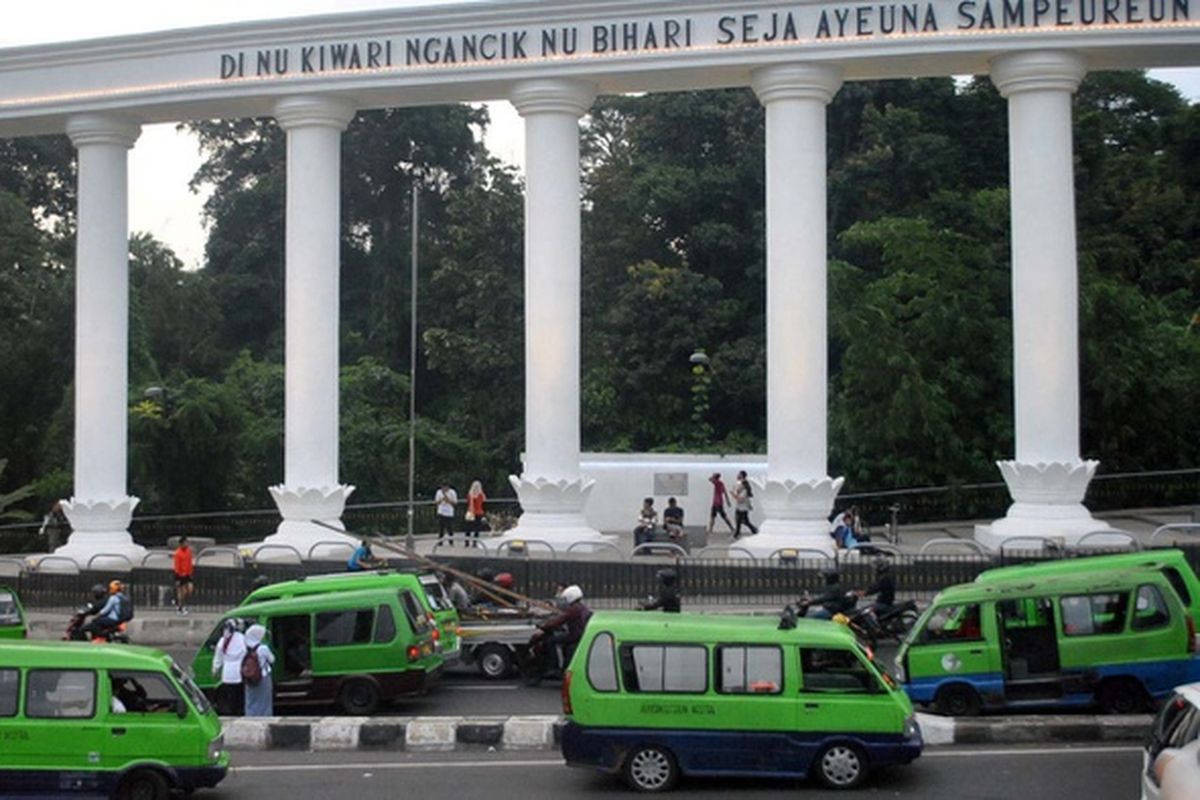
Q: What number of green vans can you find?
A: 7